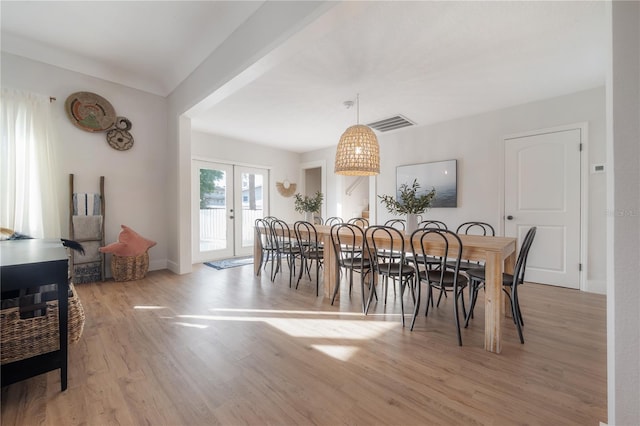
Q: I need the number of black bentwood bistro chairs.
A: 14